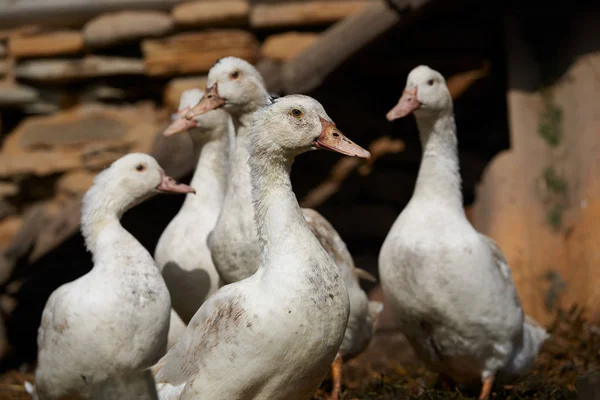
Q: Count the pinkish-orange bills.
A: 5